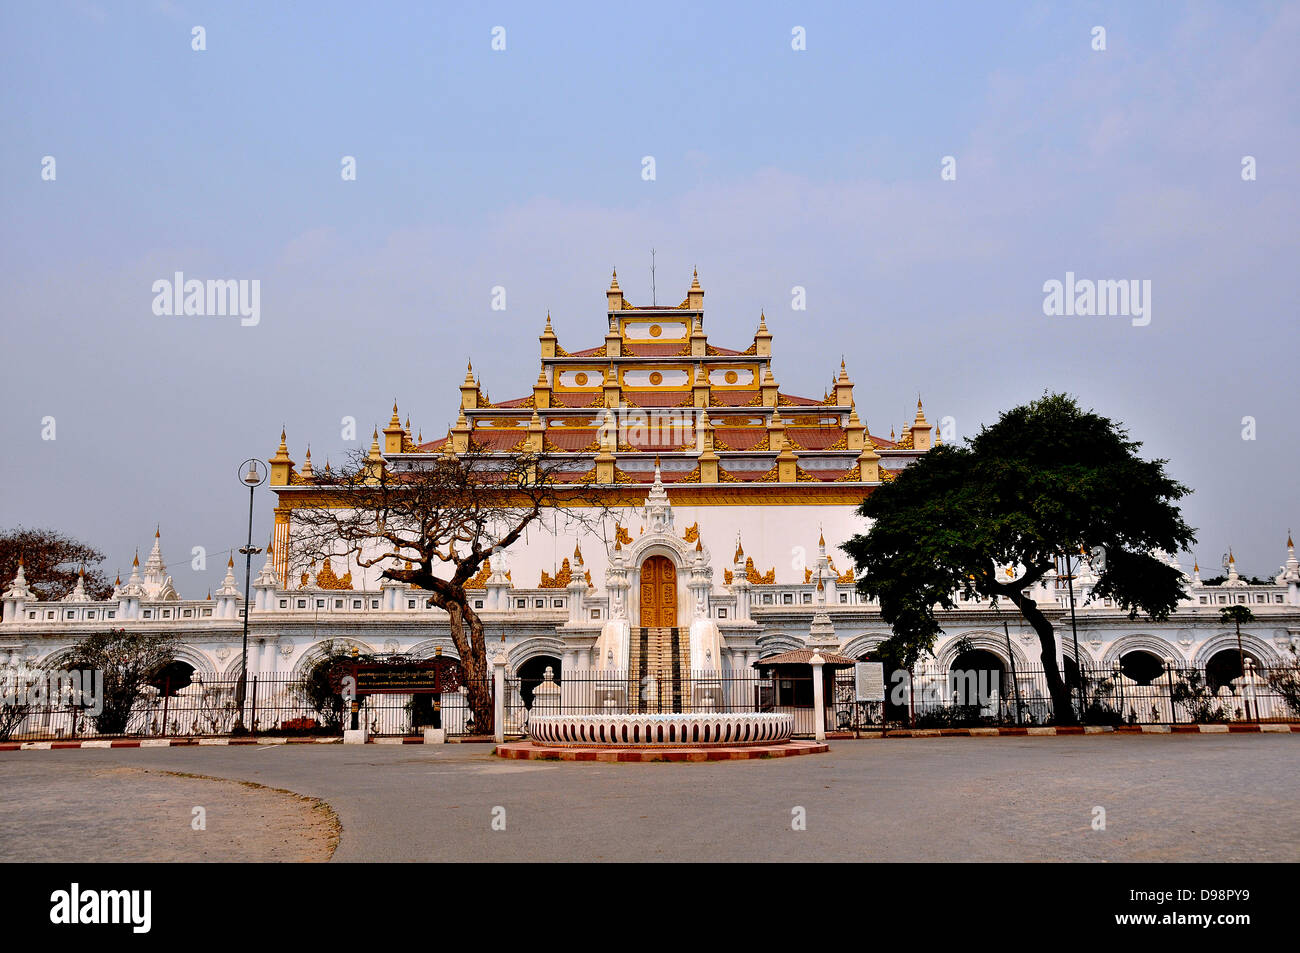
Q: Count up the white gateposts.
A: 2